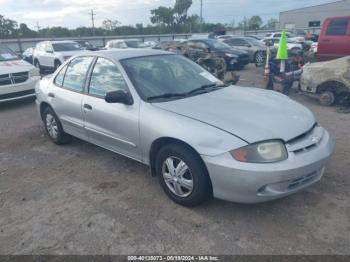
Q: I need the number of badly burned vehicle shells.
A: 2